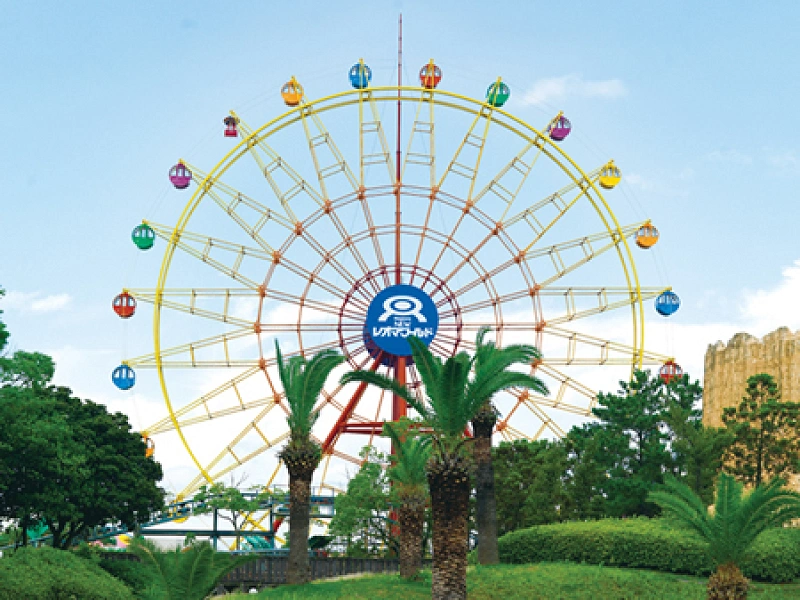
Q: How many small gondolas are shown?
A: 15